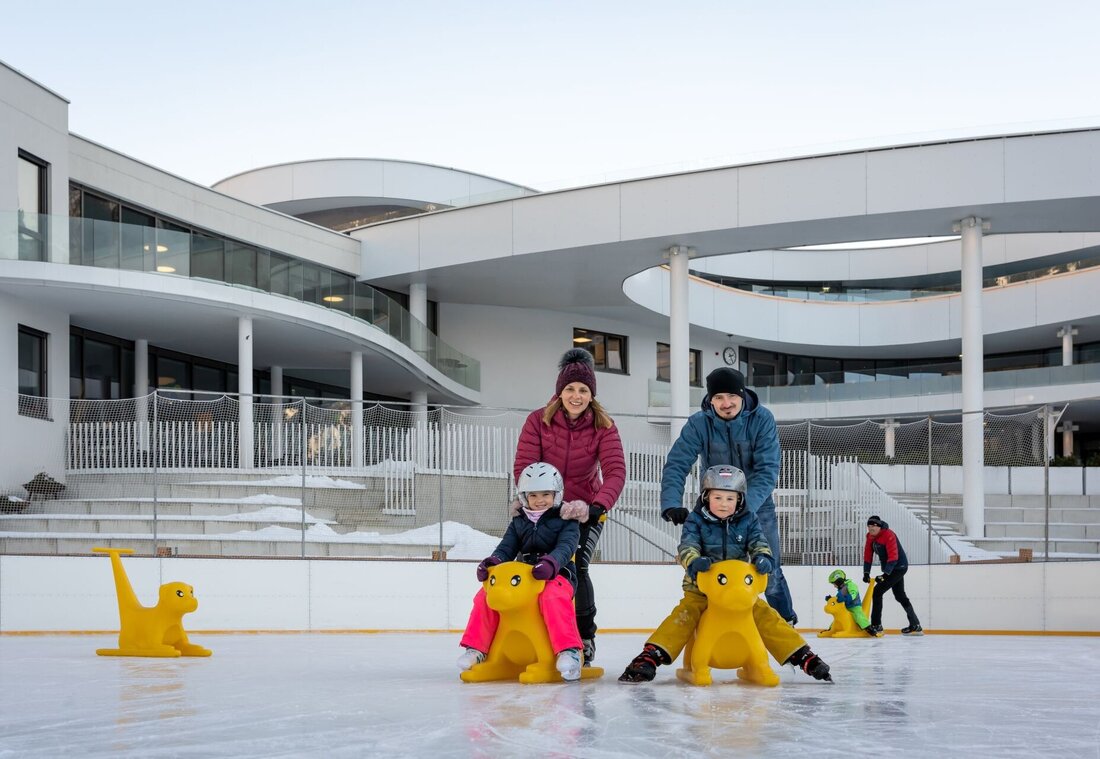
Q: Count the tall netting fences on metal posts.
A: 1